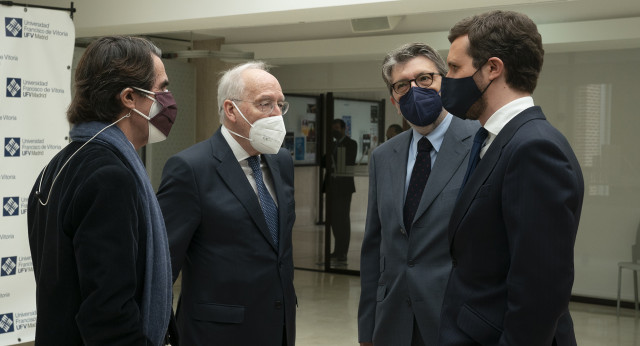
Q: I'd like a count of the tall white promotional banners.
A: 1